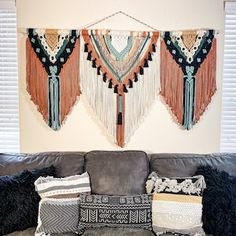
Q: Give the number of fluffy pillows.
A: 2